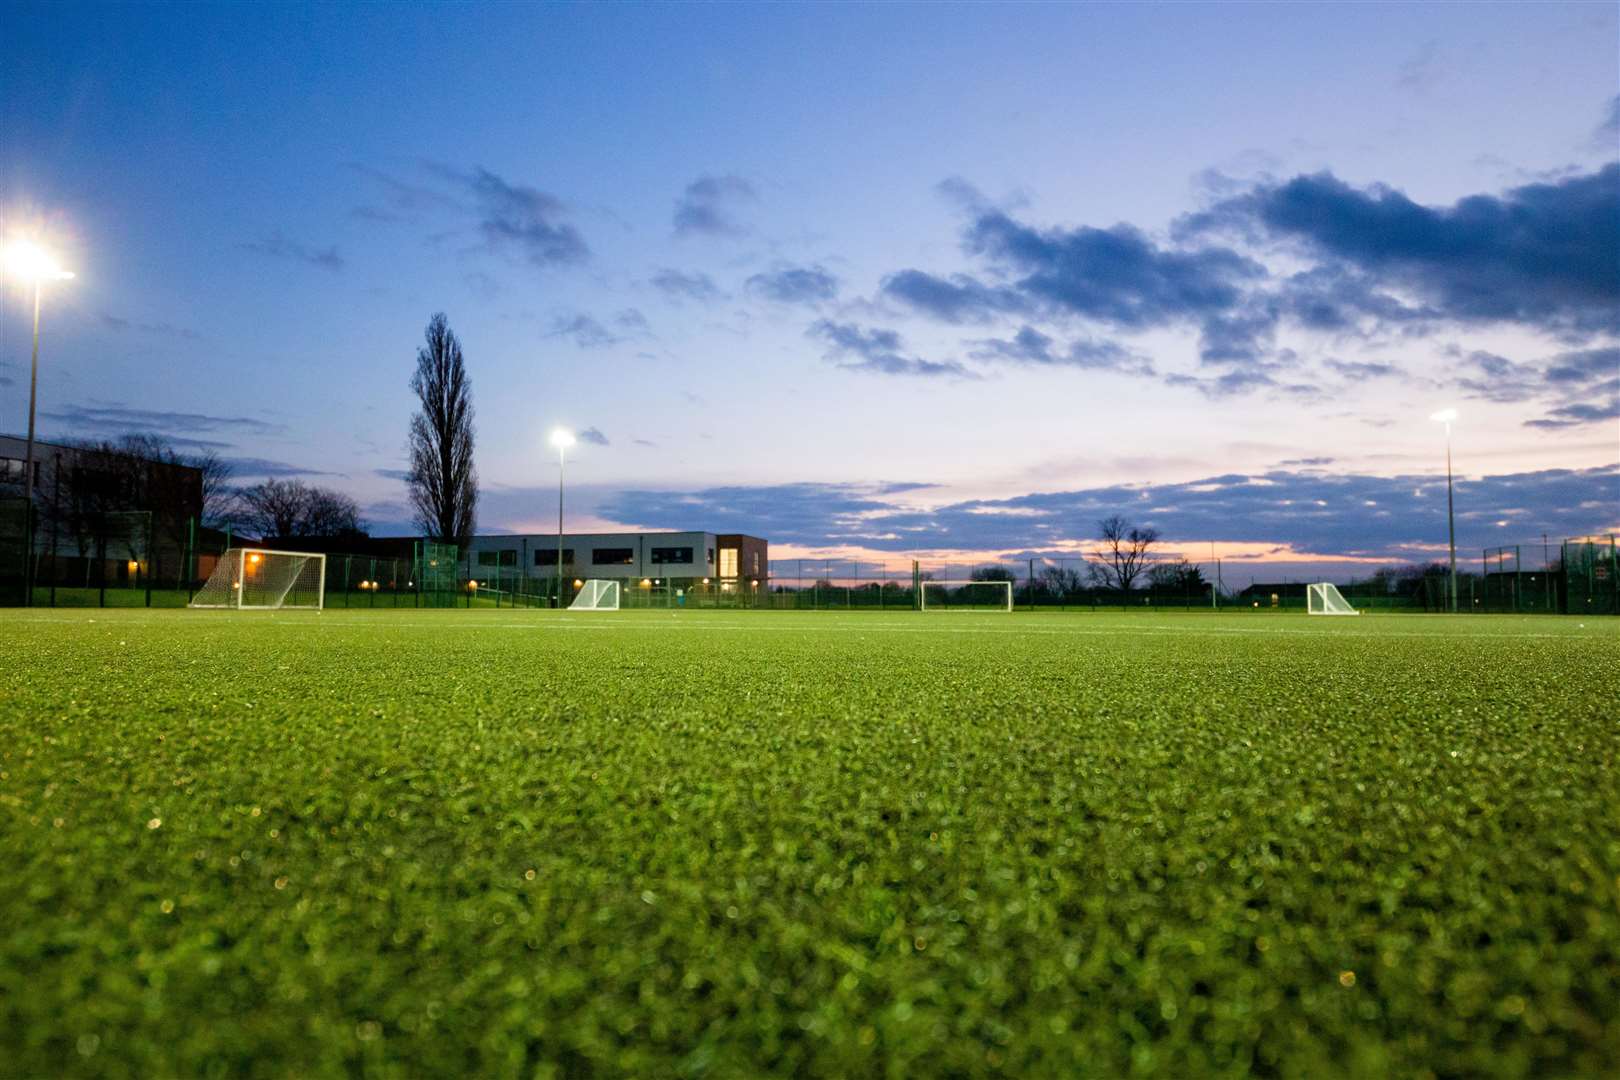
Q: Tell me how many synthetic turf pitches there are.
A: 1